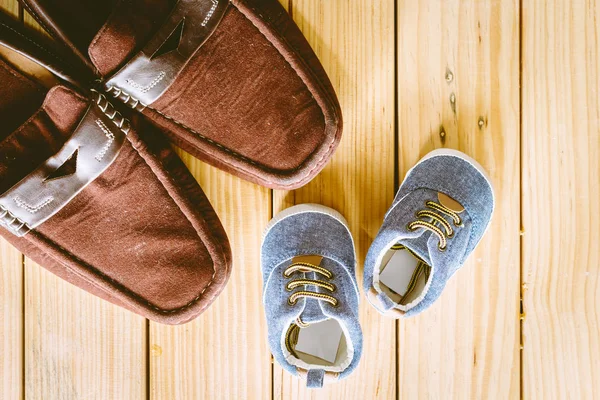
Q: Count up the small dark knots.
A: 4